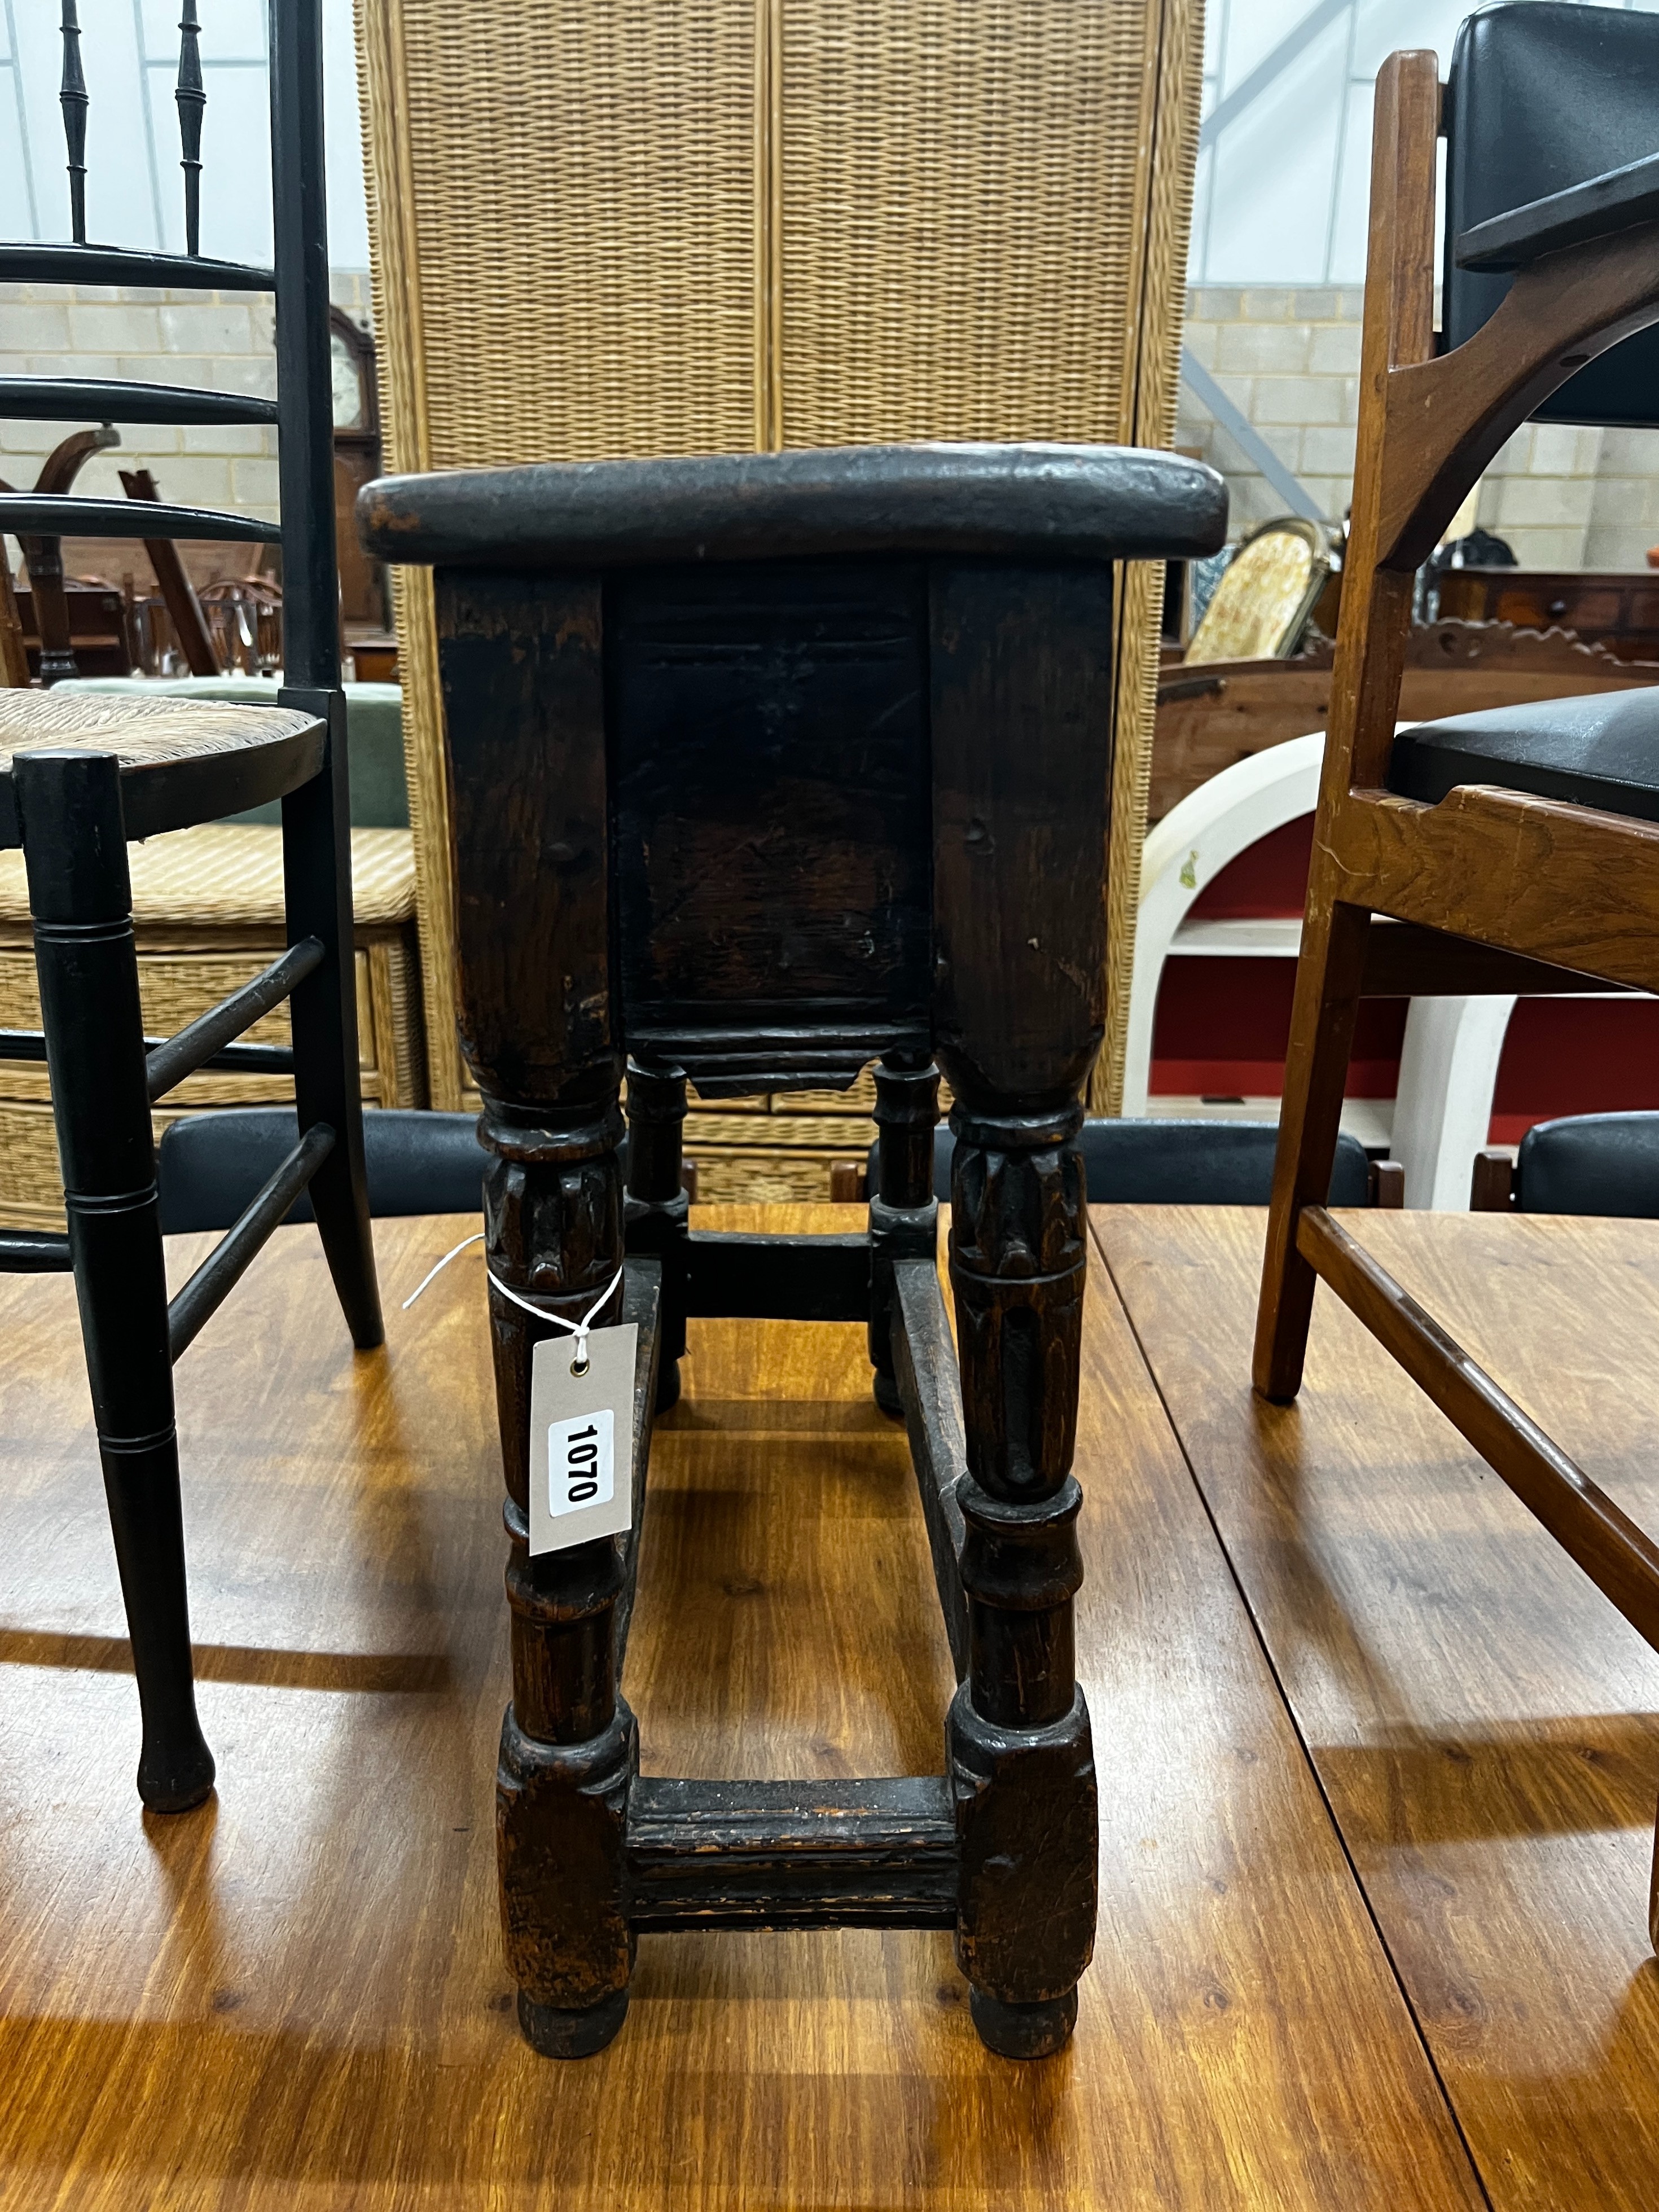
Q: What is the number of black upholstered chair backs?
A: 4